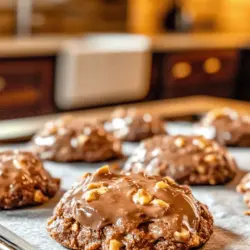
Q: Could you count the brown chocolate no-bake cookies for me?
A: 7